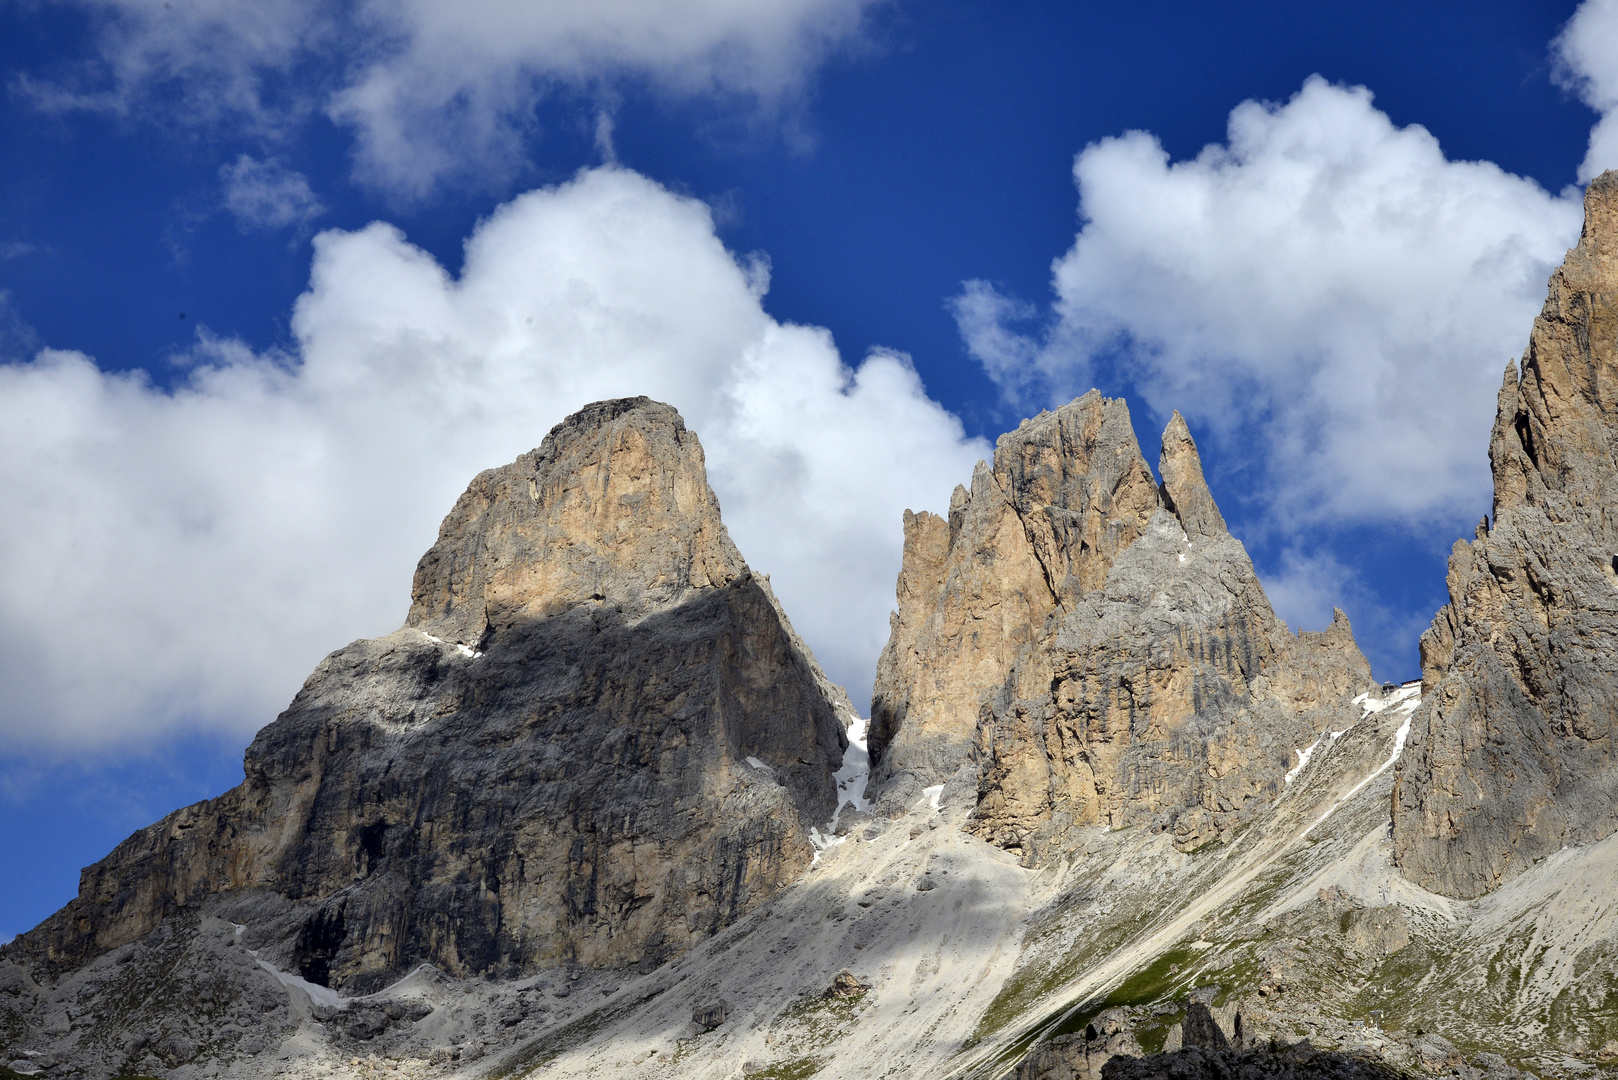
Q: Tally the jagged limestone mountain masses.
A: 3